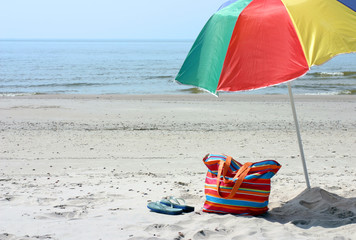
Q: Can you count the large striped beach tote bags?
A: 1